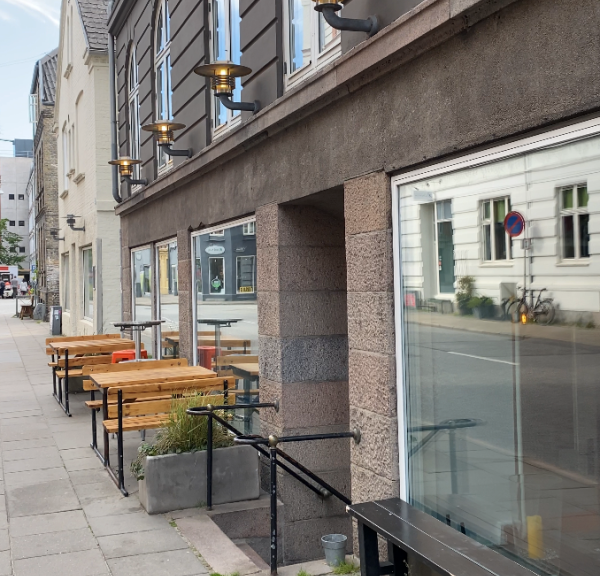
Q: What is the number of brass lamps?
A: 4